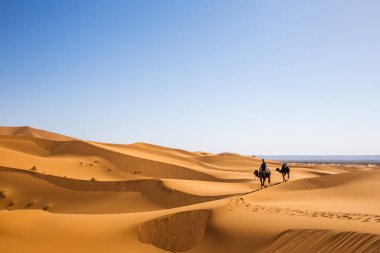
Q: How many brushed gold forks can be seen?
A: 0